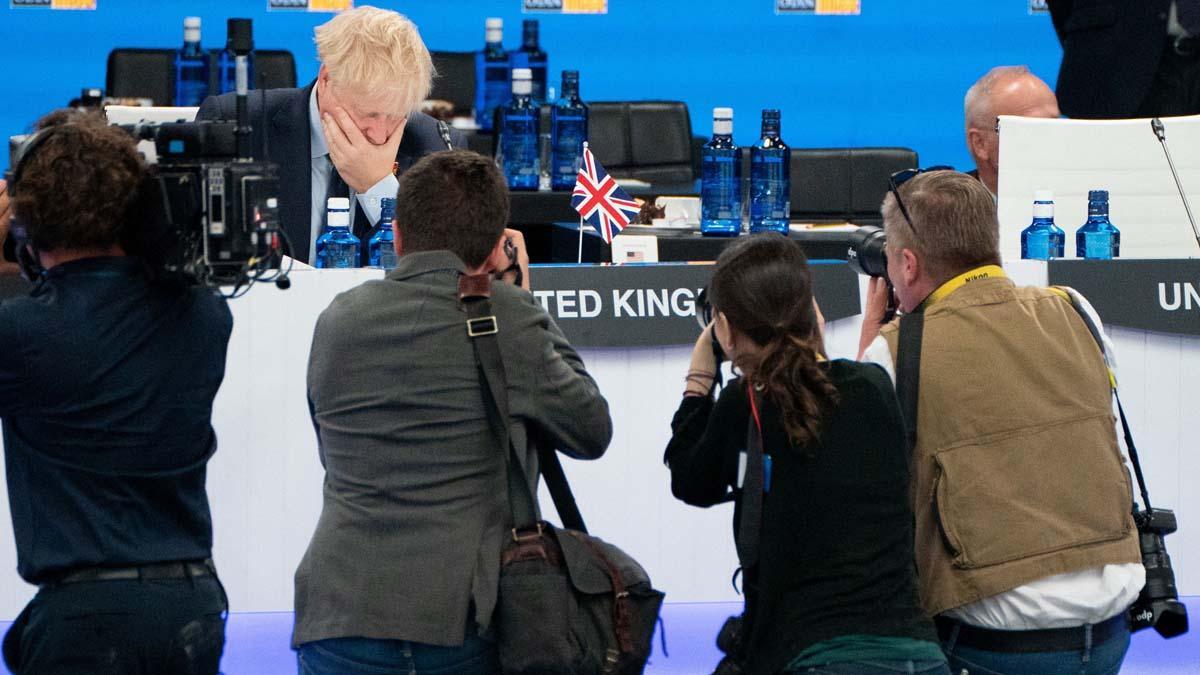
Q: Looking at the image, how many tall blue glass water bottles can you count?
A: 12